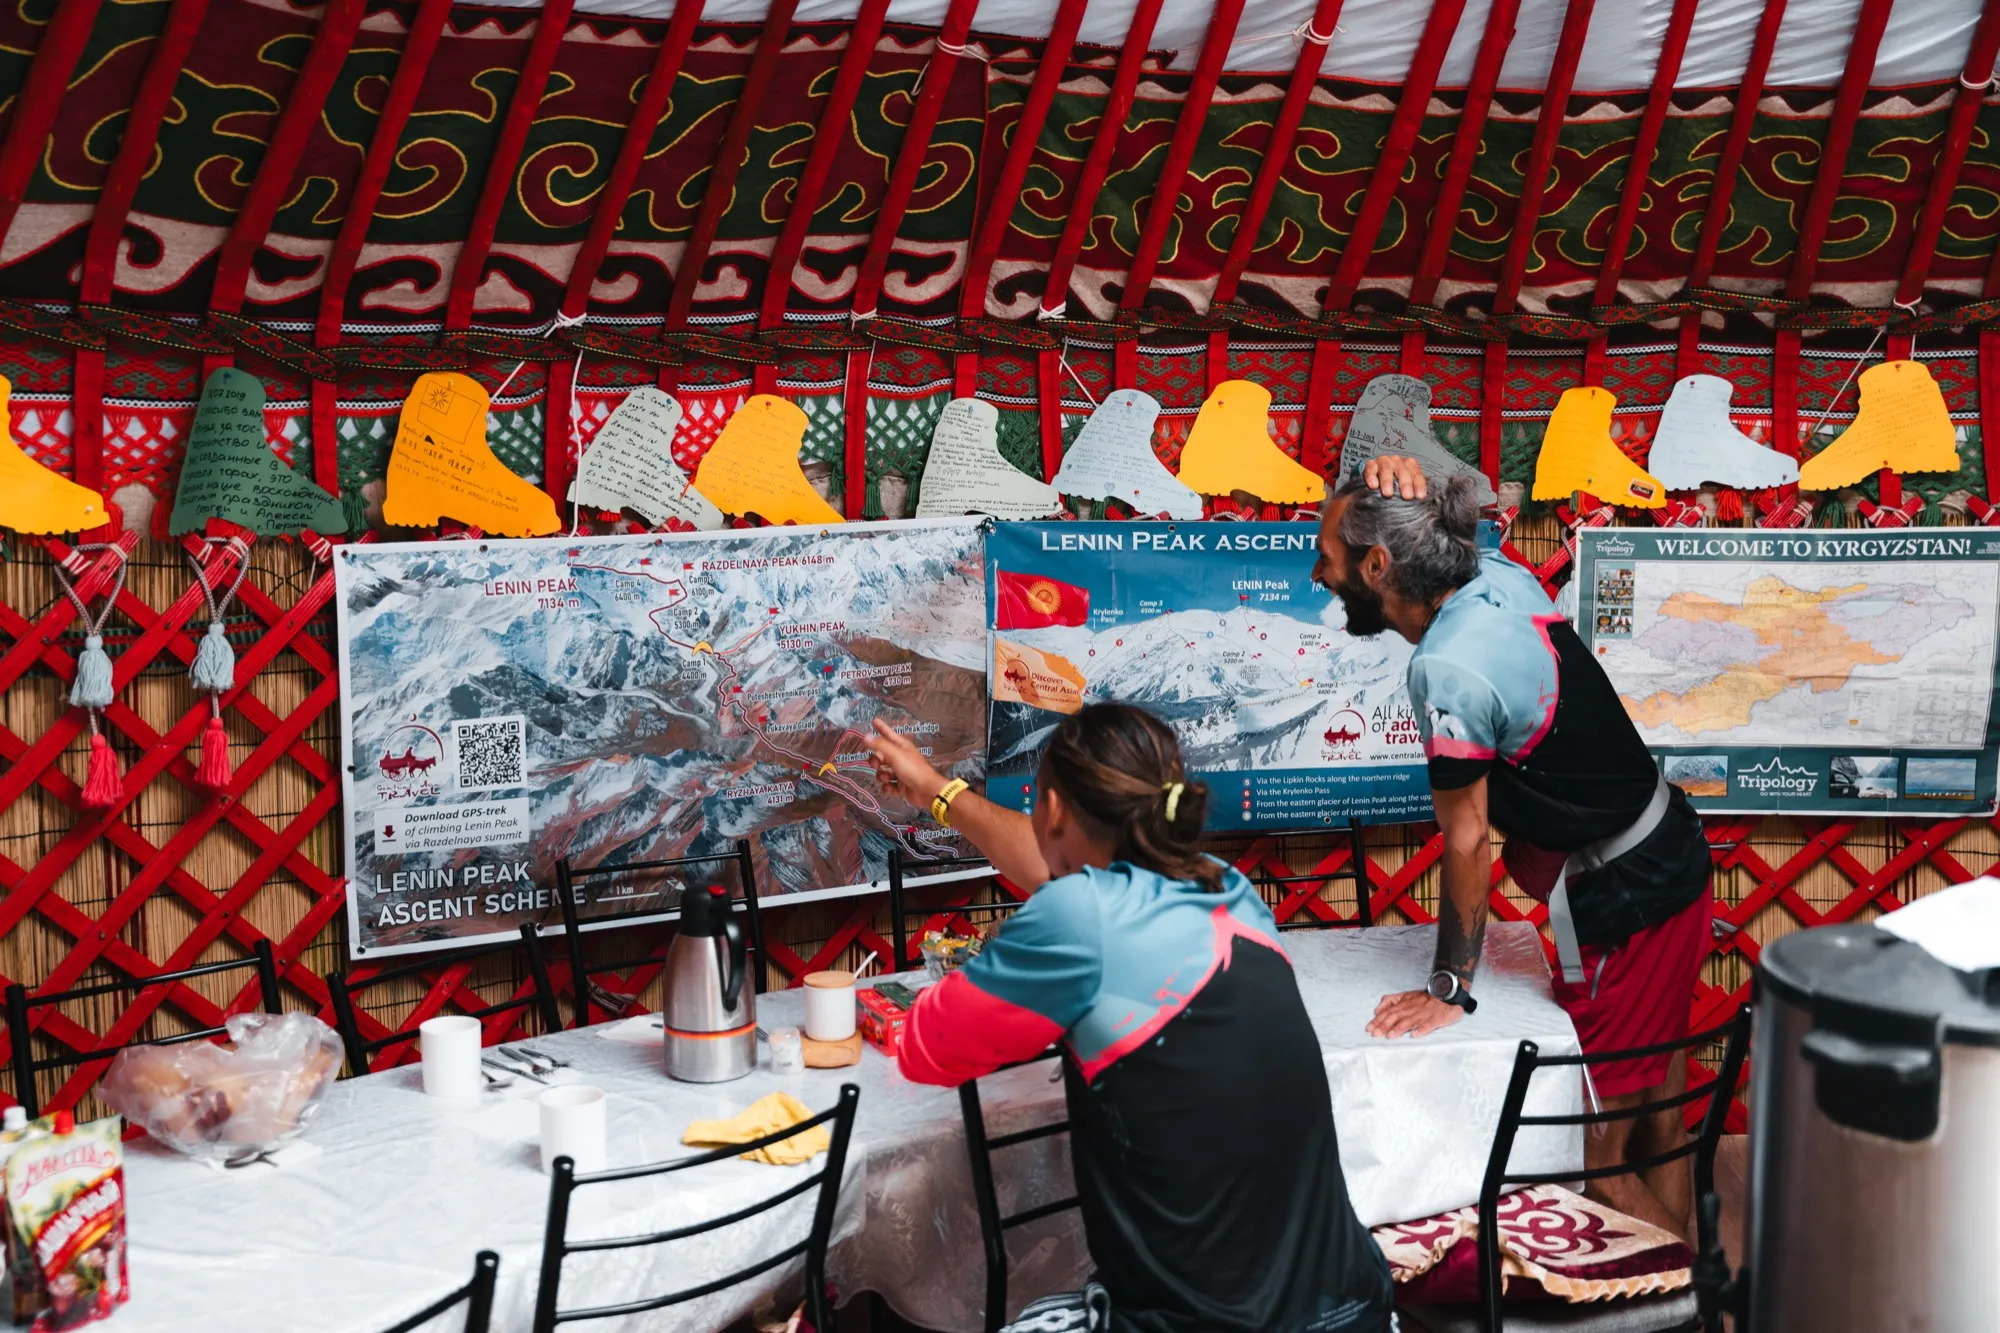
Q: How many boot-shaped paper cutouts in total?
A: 12